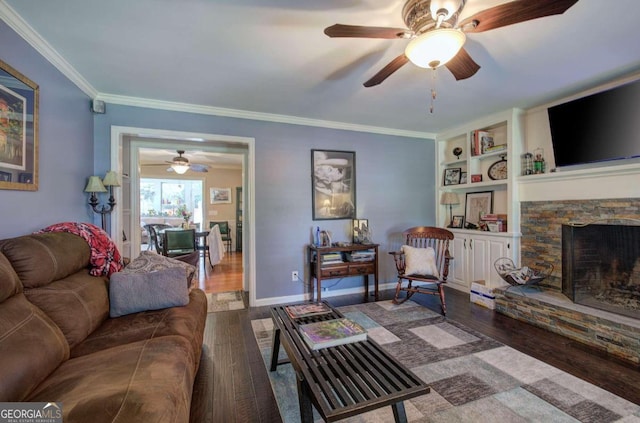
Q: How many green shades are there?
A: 2